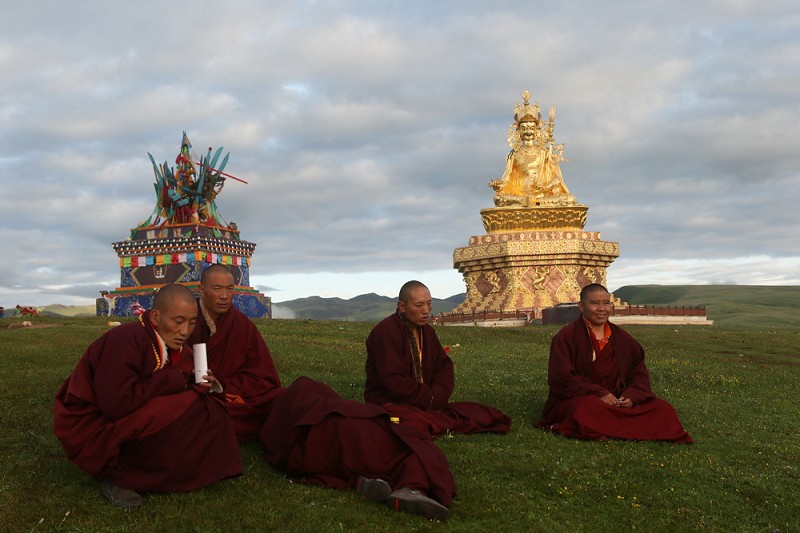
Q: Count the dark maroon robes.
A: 5